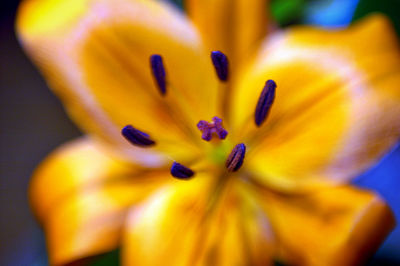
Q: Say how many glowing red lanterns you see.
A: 0